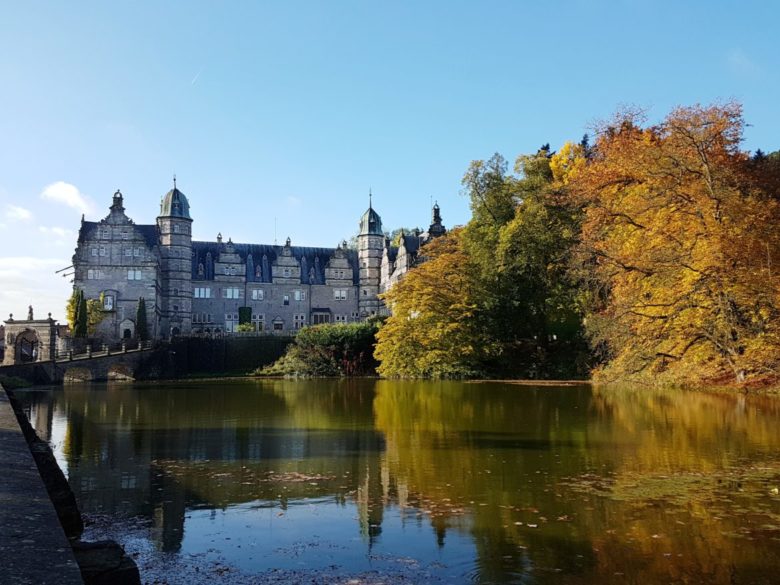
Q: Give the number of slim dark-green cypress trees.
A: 2